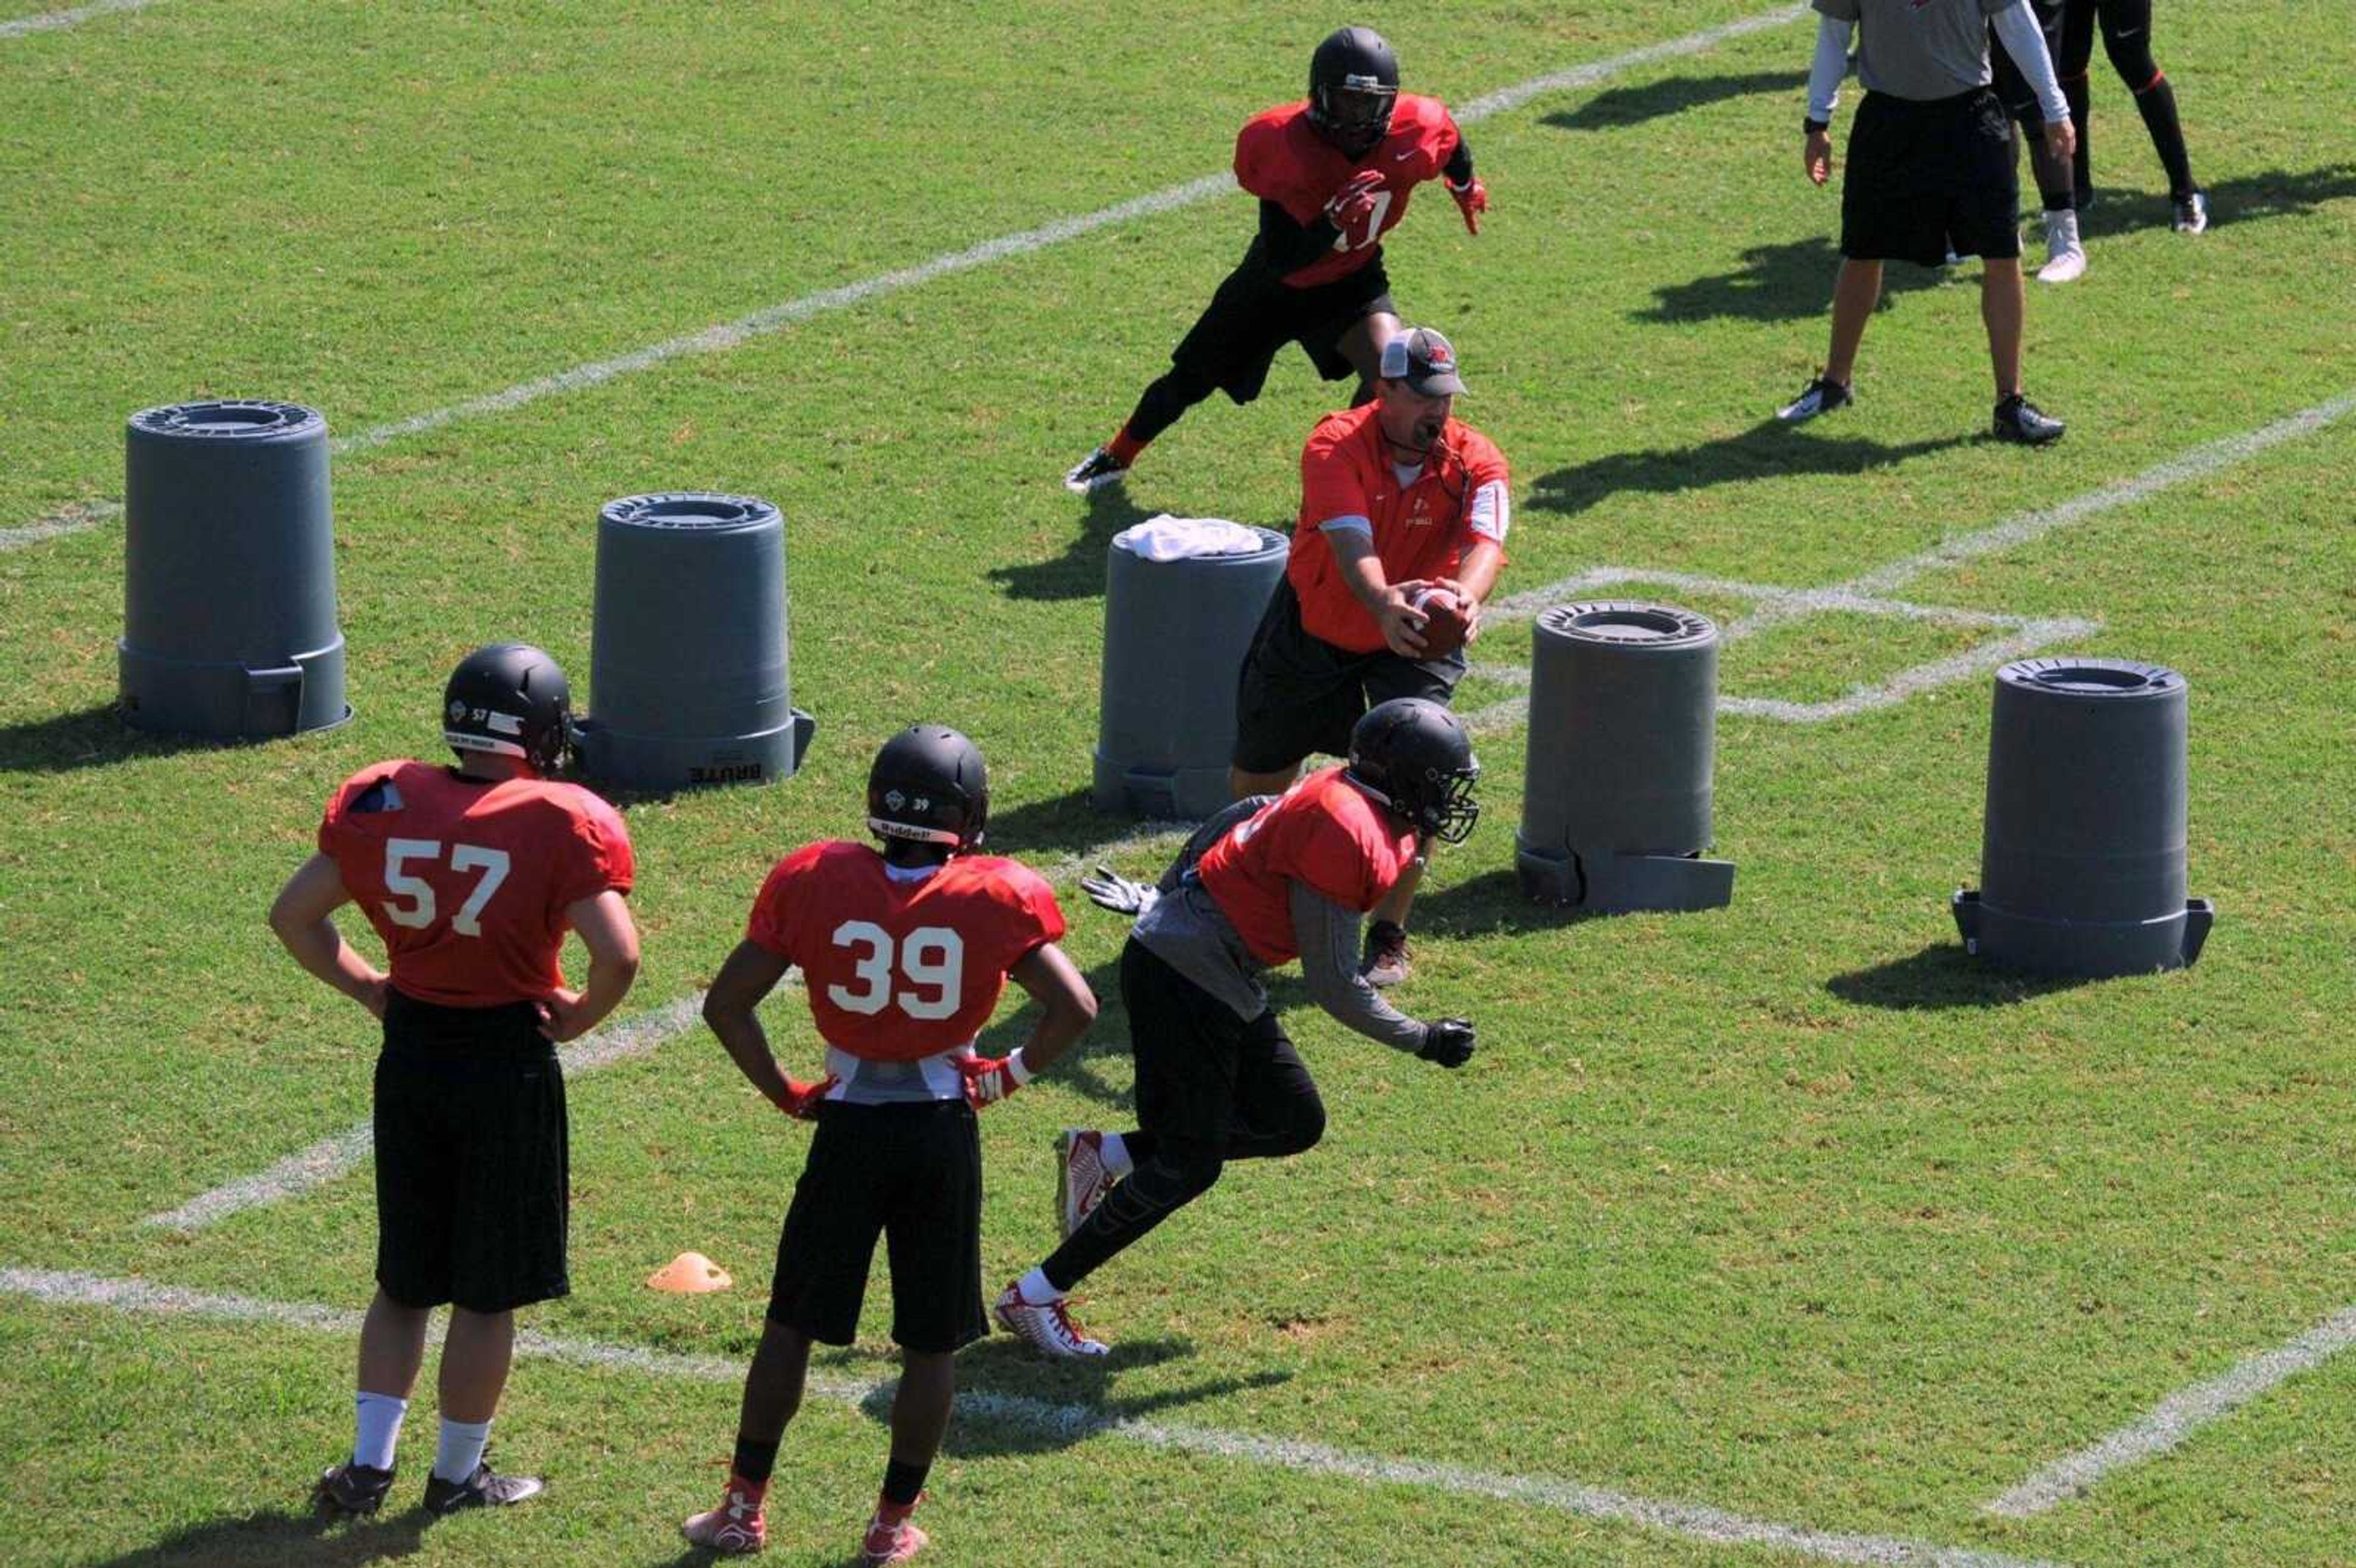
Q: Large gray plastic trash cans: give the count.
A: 5